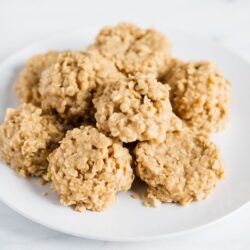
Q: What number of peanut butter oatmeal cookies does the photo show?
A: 8